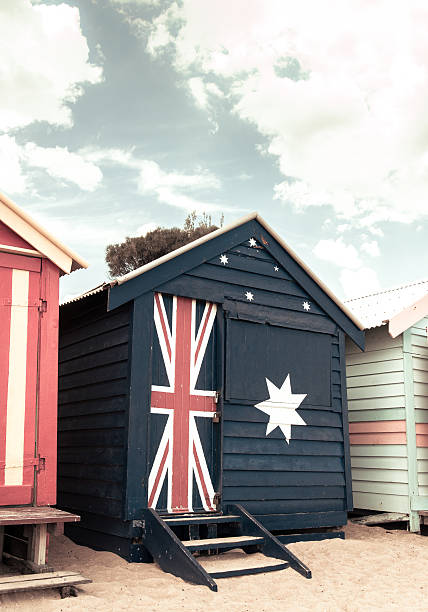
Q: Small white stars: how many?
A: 5